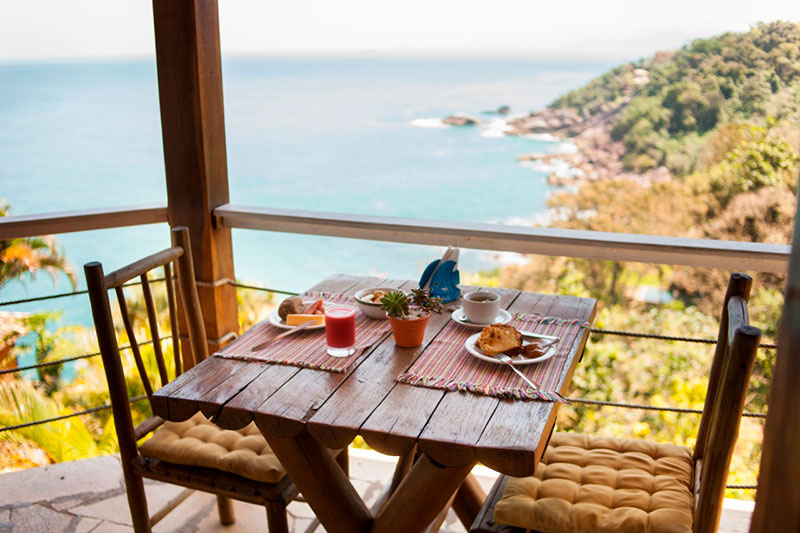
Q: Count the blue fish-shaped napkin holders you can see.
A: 1